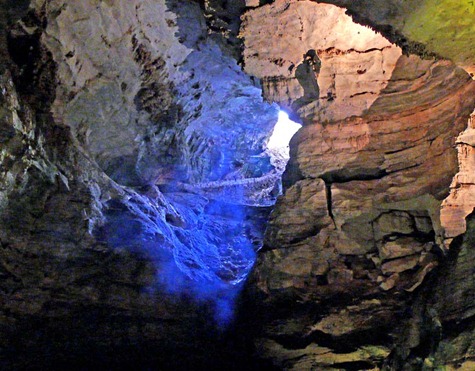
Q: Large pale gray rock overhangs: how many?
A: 1